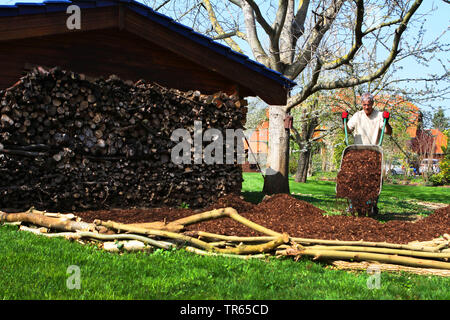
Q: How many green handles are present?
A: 2